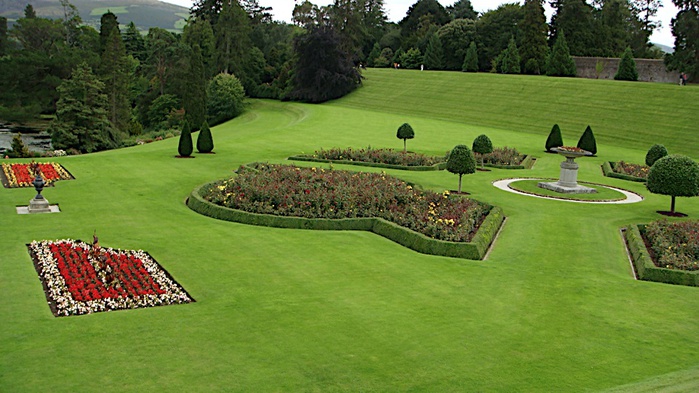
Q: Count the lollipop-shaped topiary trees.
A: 5